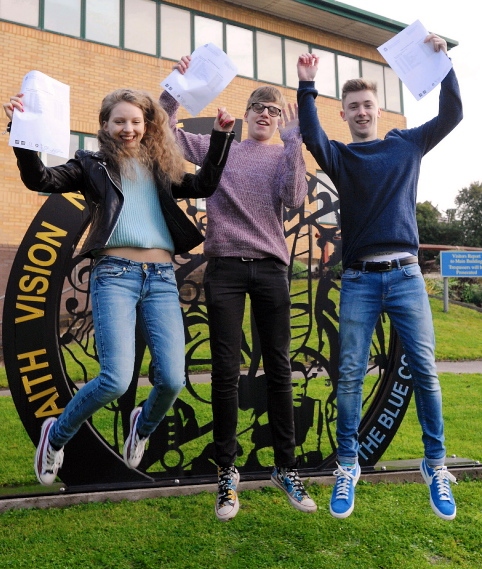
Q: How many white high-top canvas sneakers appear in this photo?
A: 2